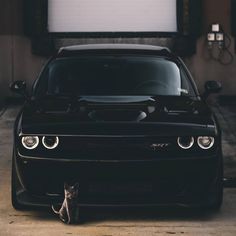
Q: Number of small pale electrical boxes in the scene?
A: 3